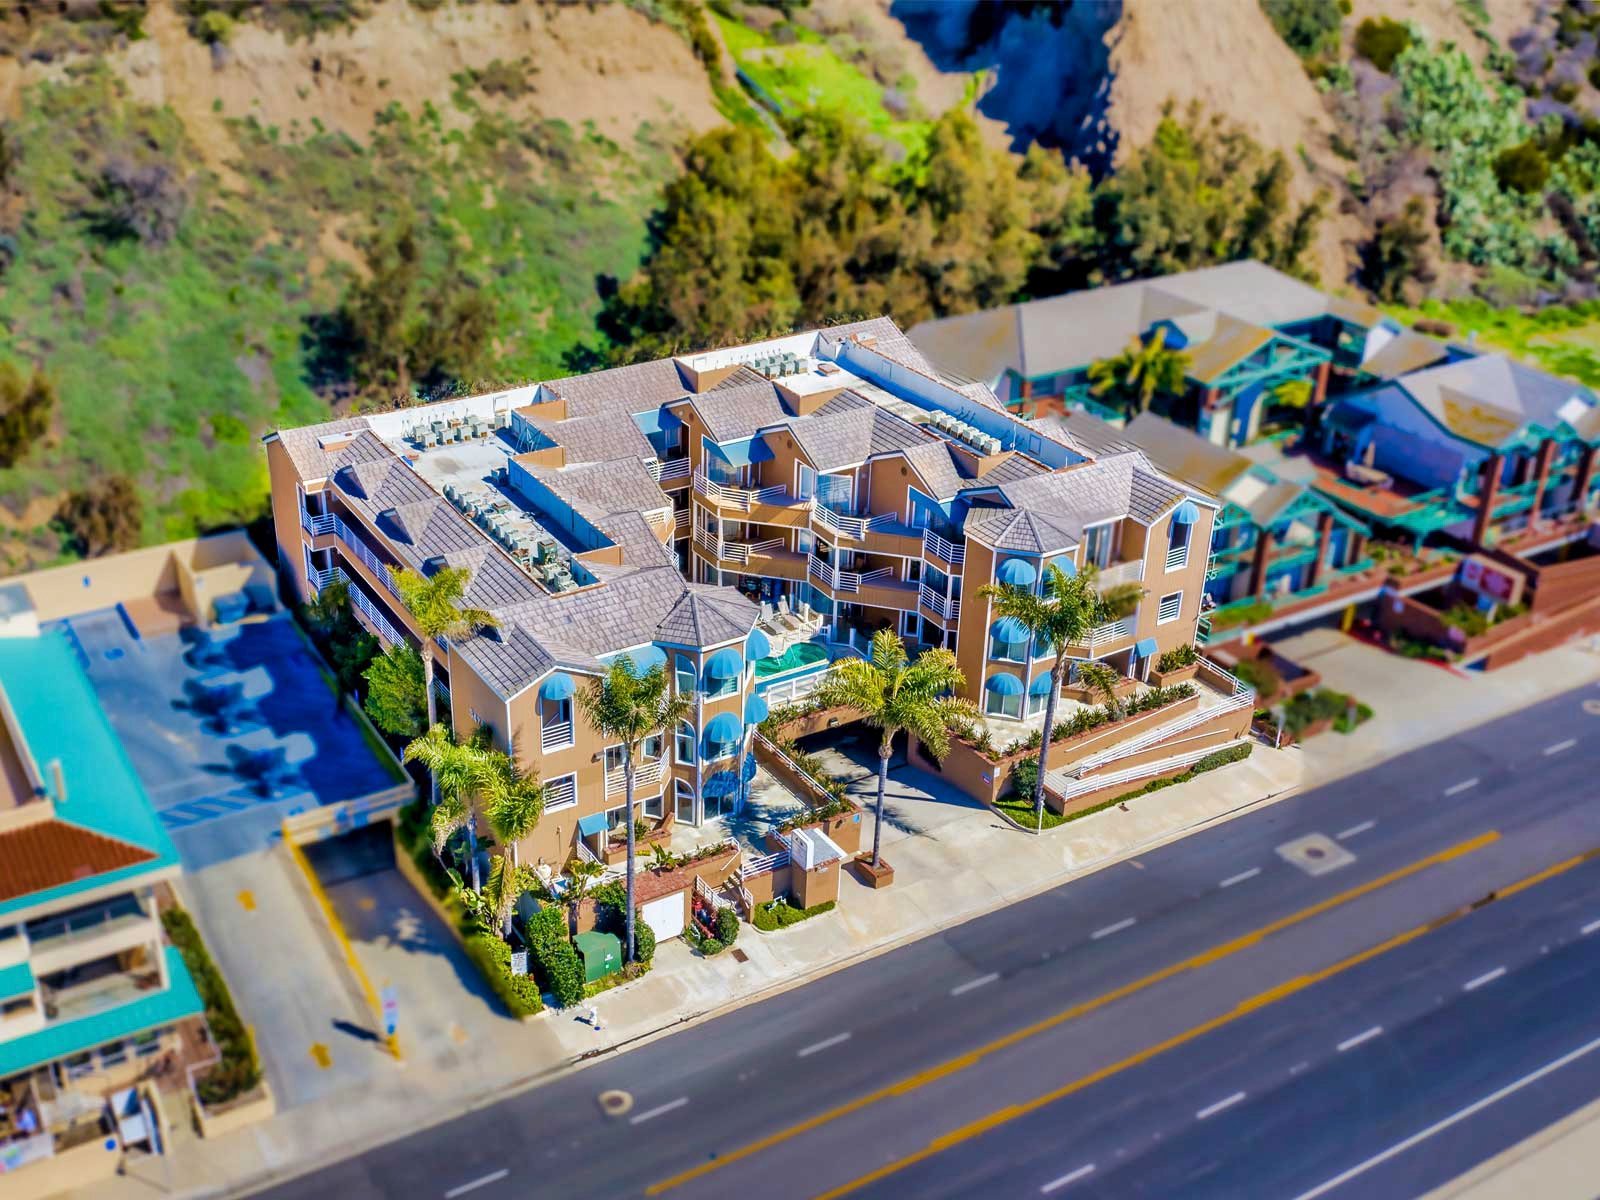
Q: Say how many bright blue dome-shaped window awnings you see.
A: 14